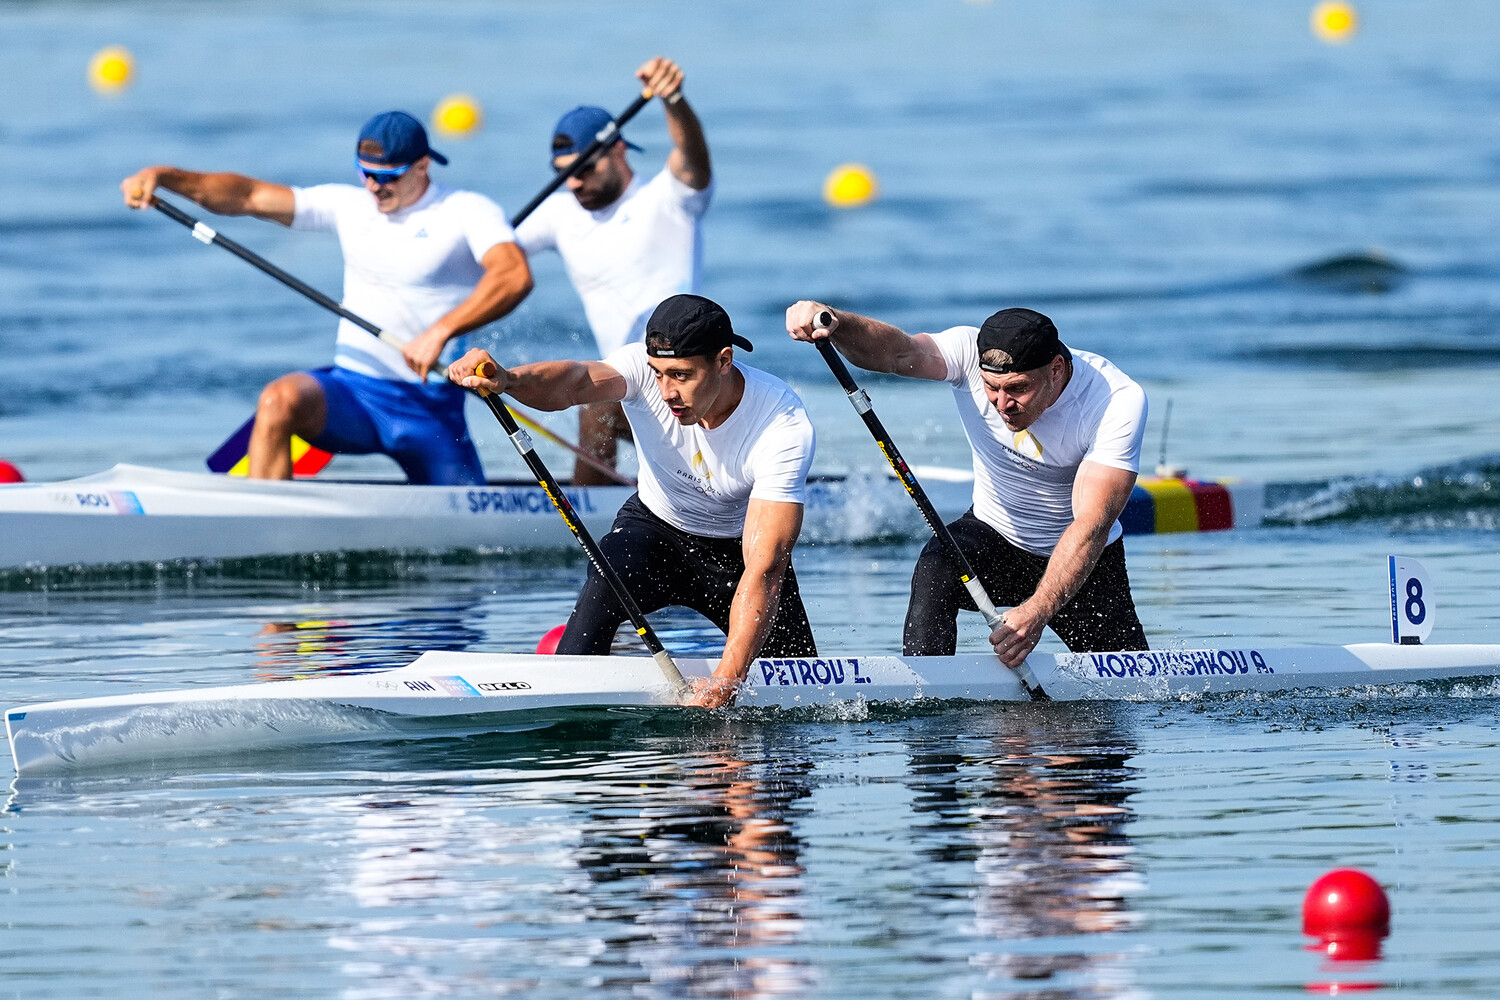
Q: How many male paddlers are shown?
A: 4